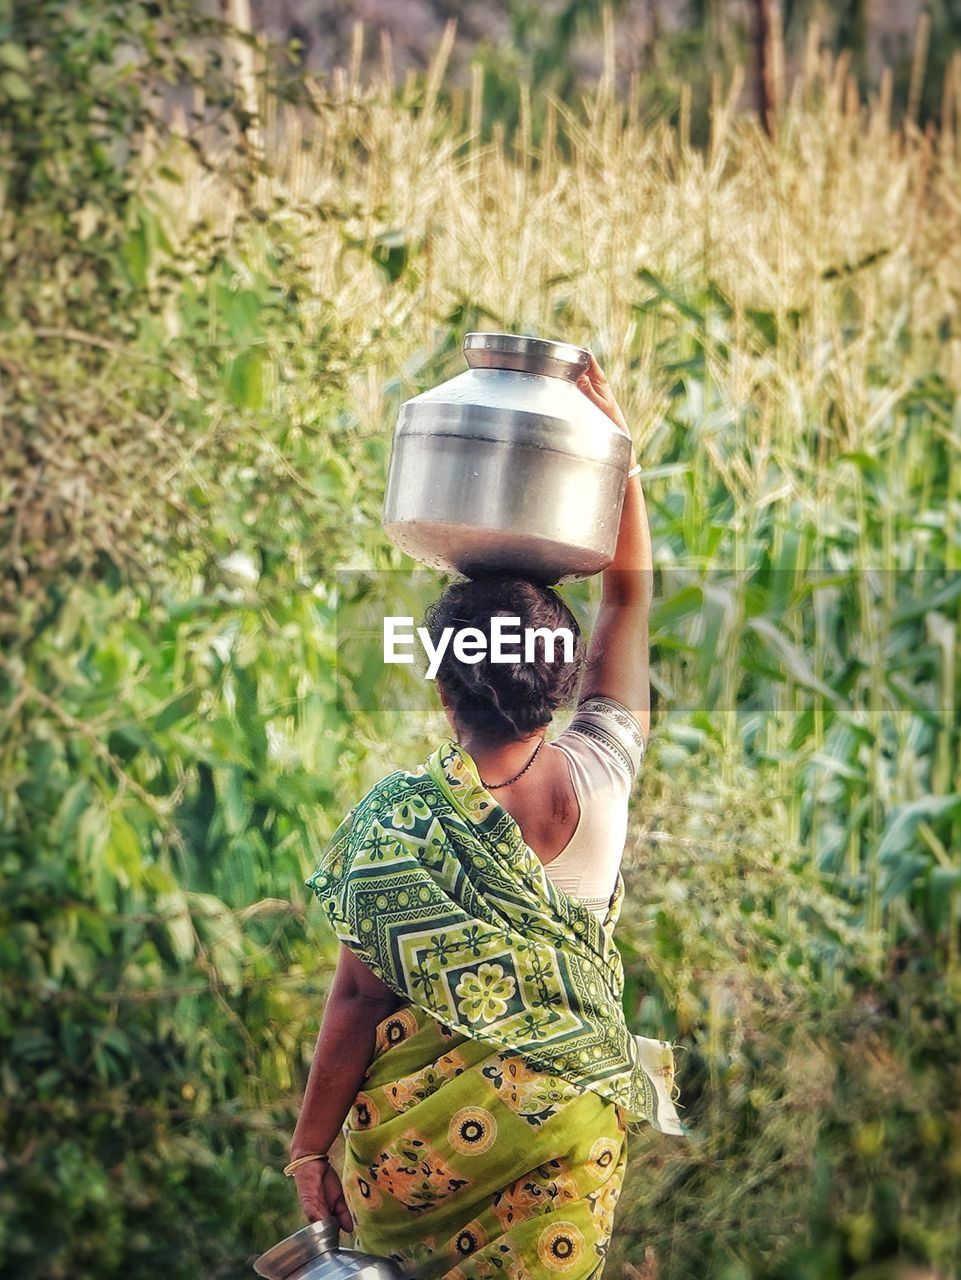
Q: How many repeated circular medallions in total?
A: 7